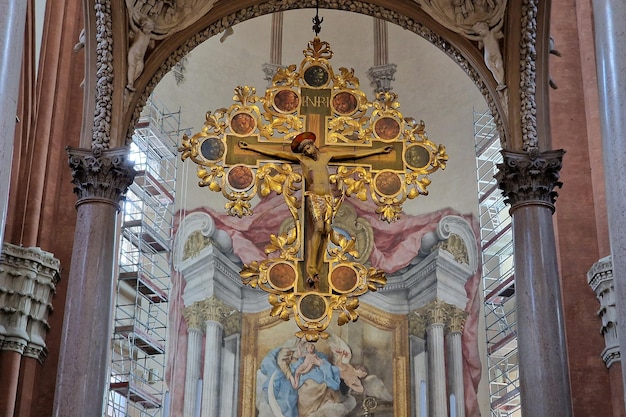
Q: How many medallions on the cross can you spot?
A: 12